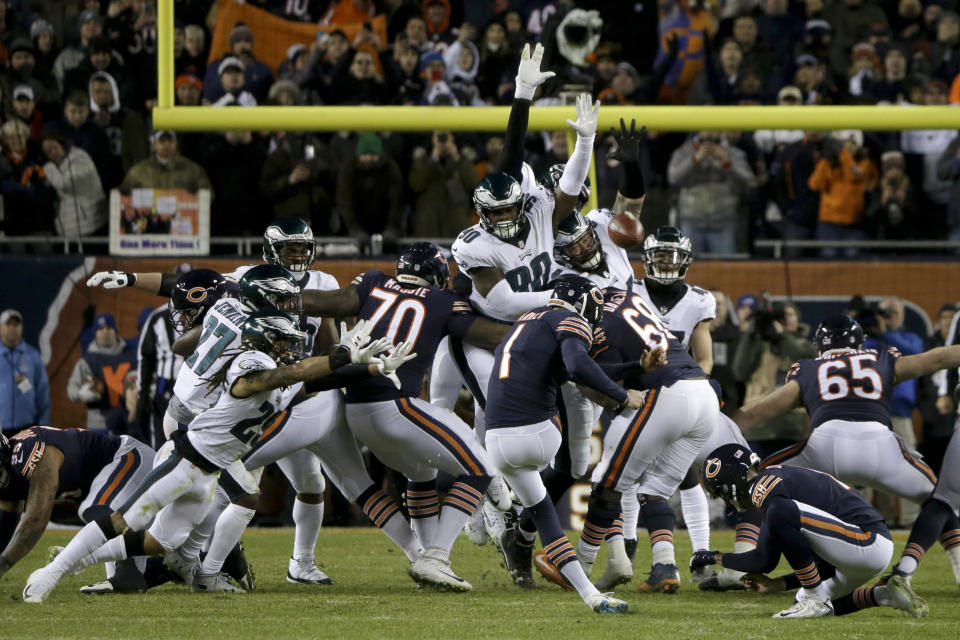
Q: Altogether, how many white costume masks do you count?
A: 1